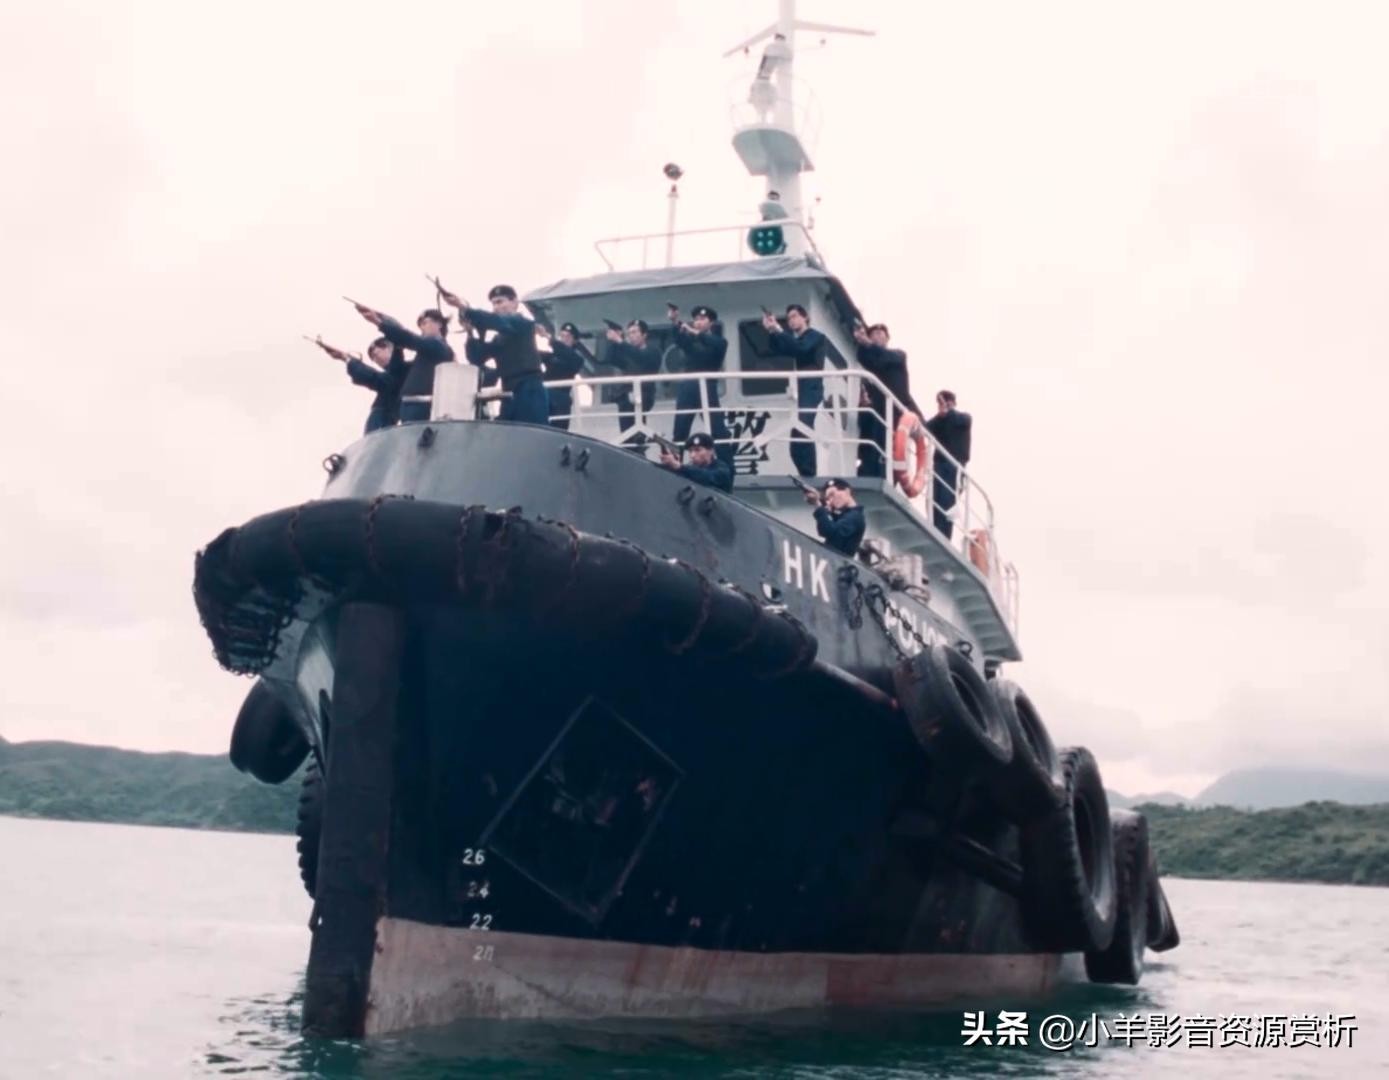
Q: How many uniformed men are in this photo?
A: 11